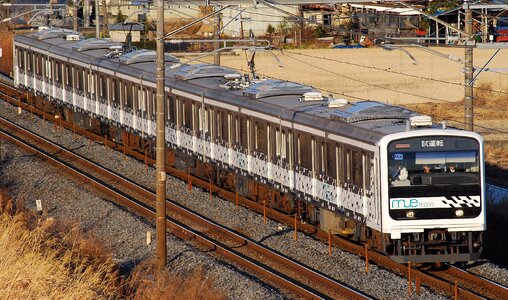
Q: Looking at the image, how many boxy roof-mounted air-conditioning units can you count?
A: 6